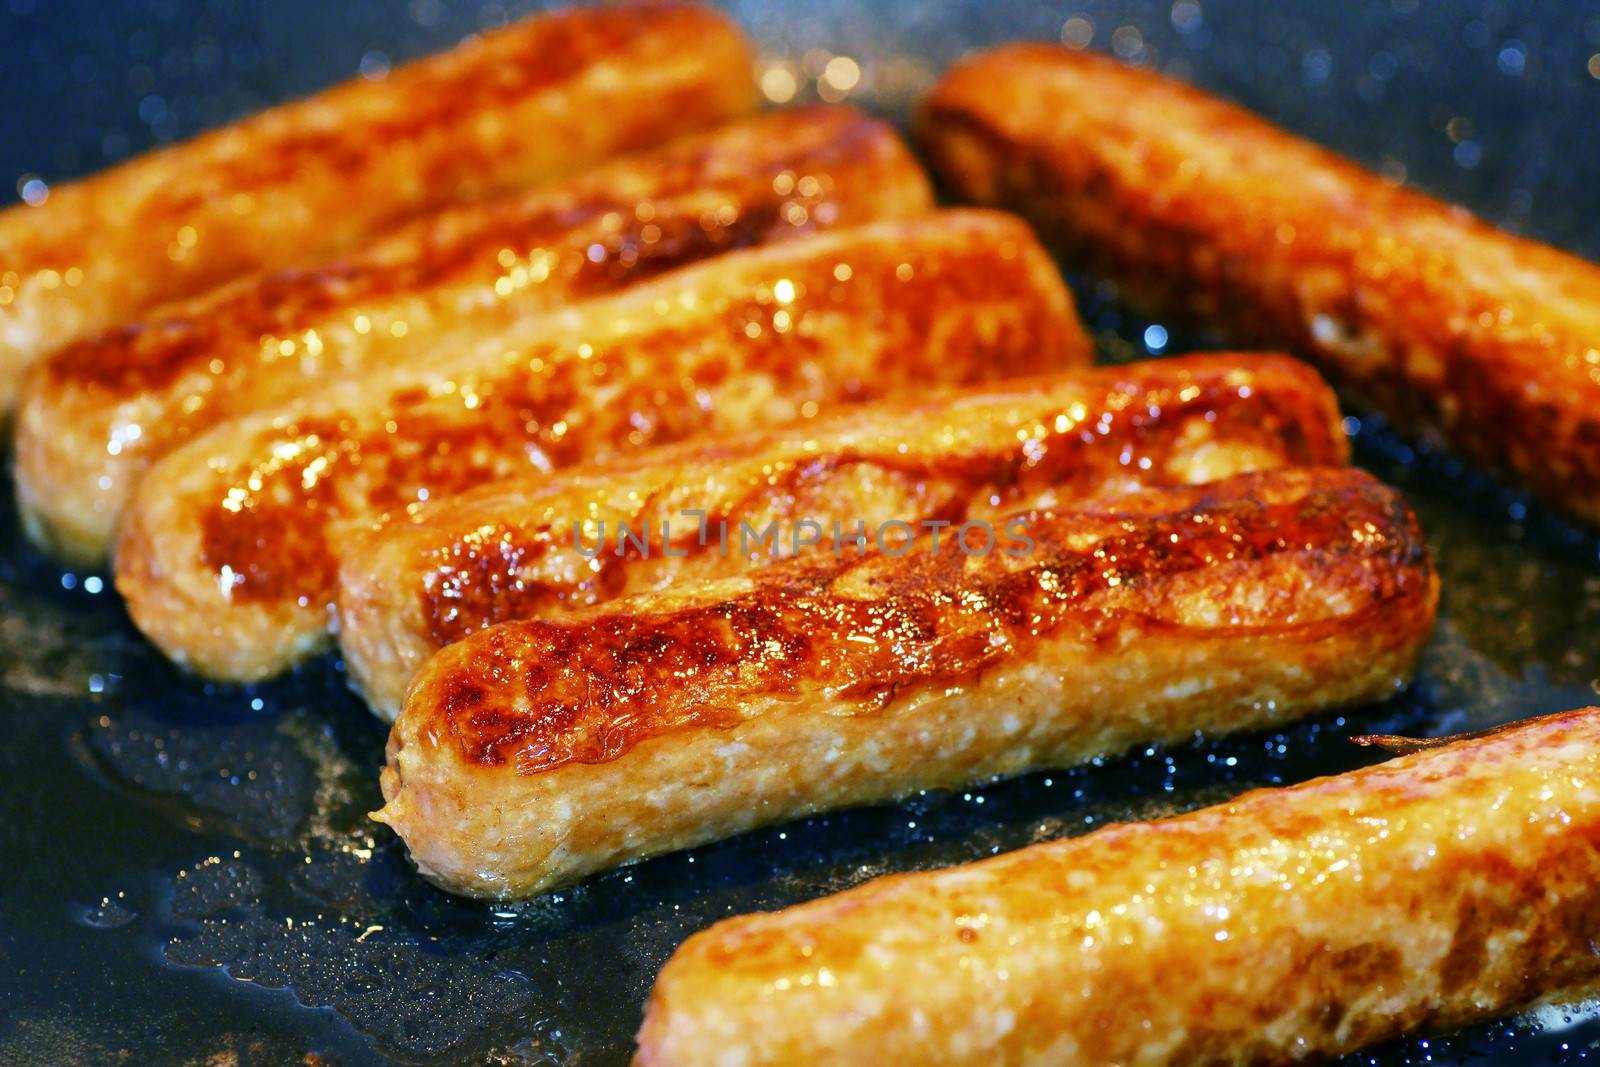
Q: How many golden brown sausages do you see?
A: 7